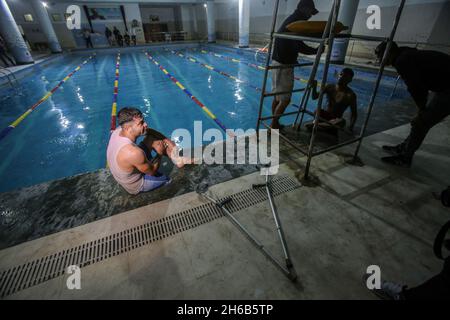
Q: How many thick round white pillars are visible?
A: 5